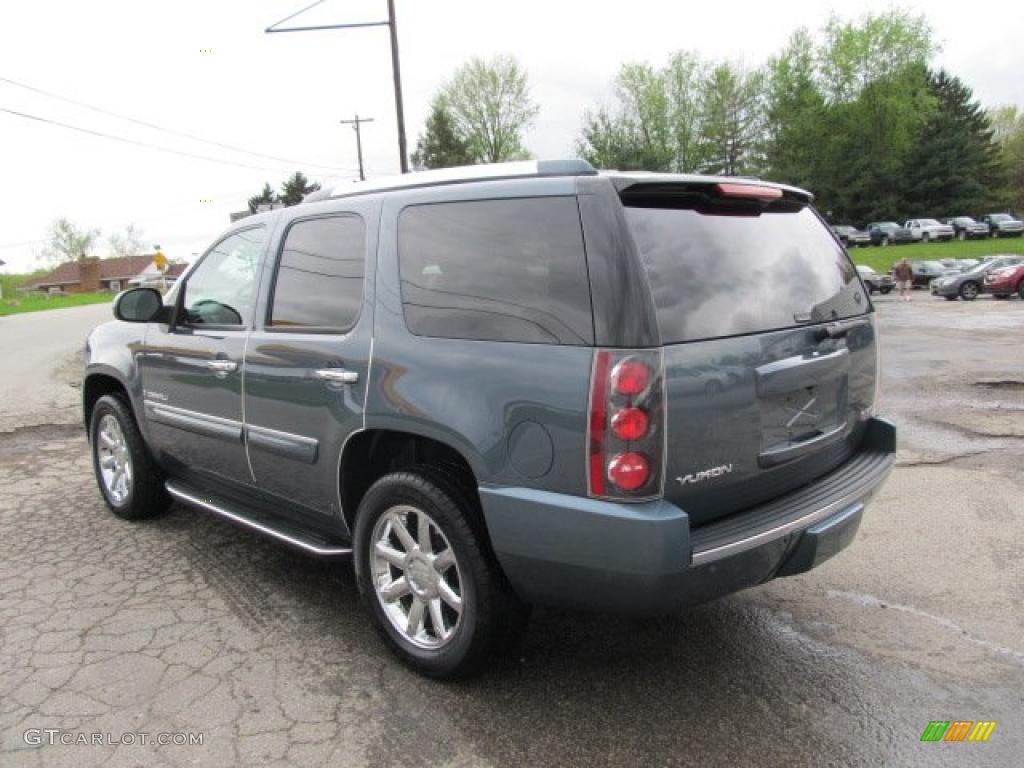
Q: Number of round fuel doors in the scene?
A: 1